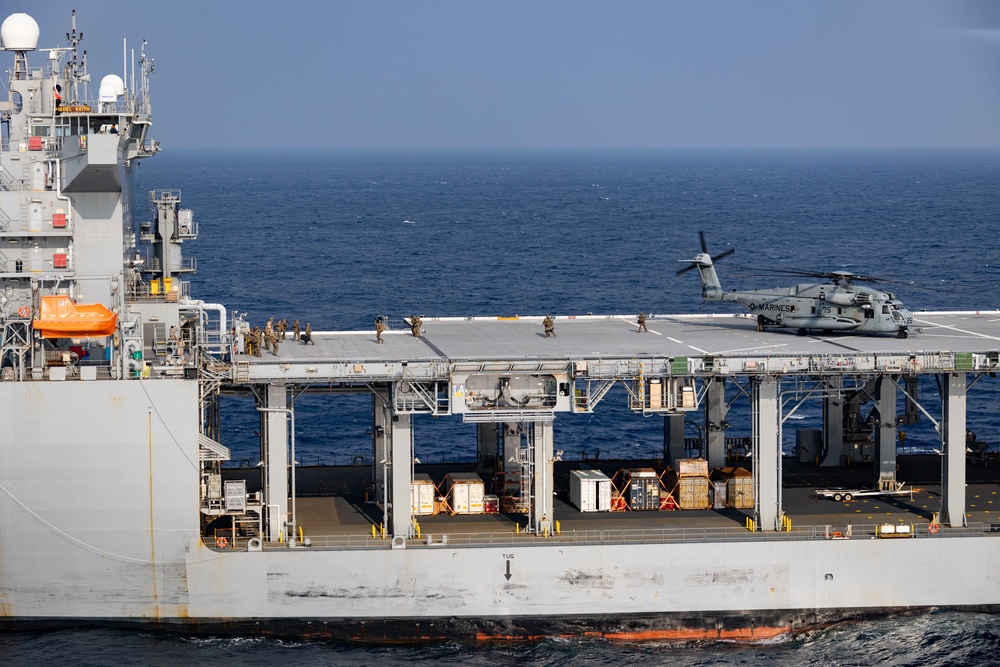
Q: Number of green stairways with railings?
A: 0